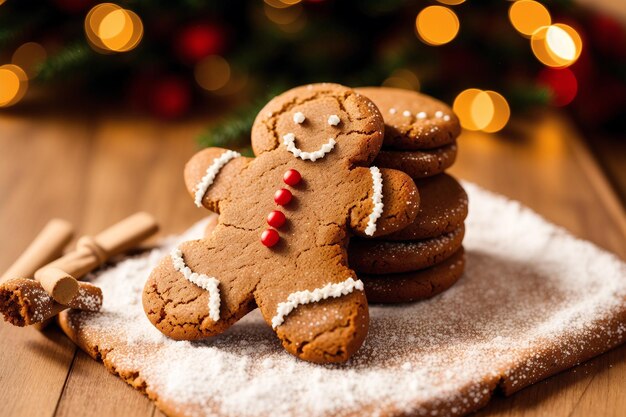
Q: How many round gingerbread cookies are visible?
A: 5